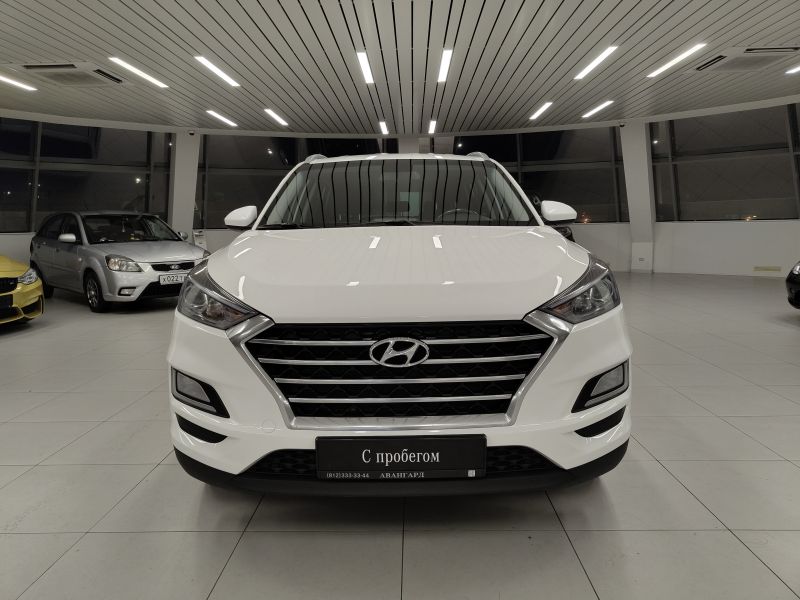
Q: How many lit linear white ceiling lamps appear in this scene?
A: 14